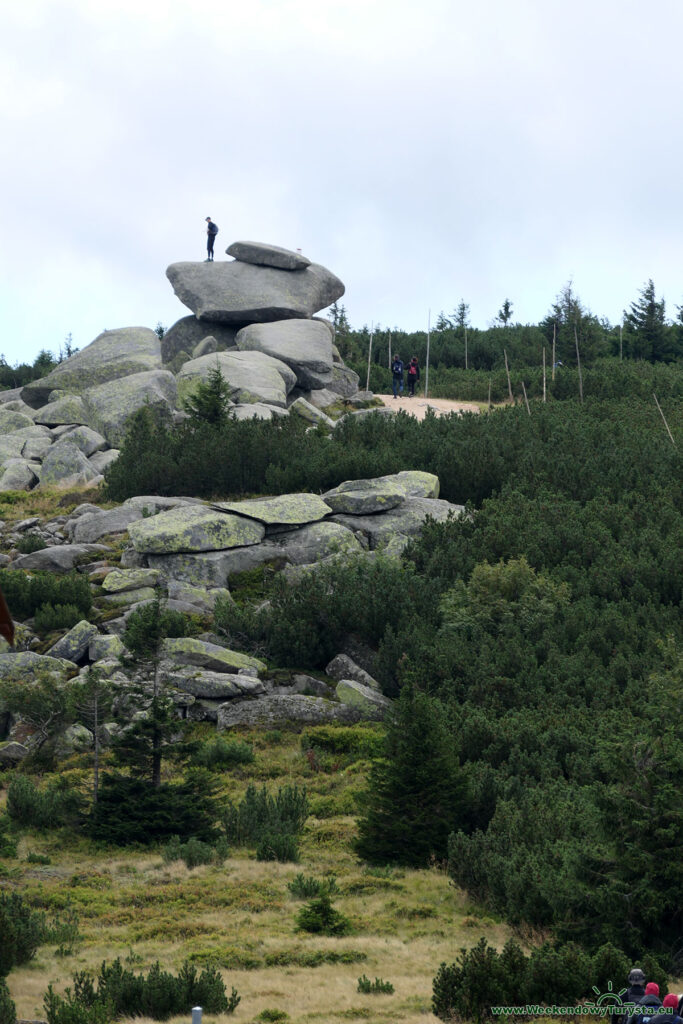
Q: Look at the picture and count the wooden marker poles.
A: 12